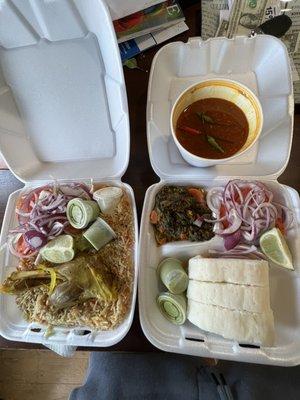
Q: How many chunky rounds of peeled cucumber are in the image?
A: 0